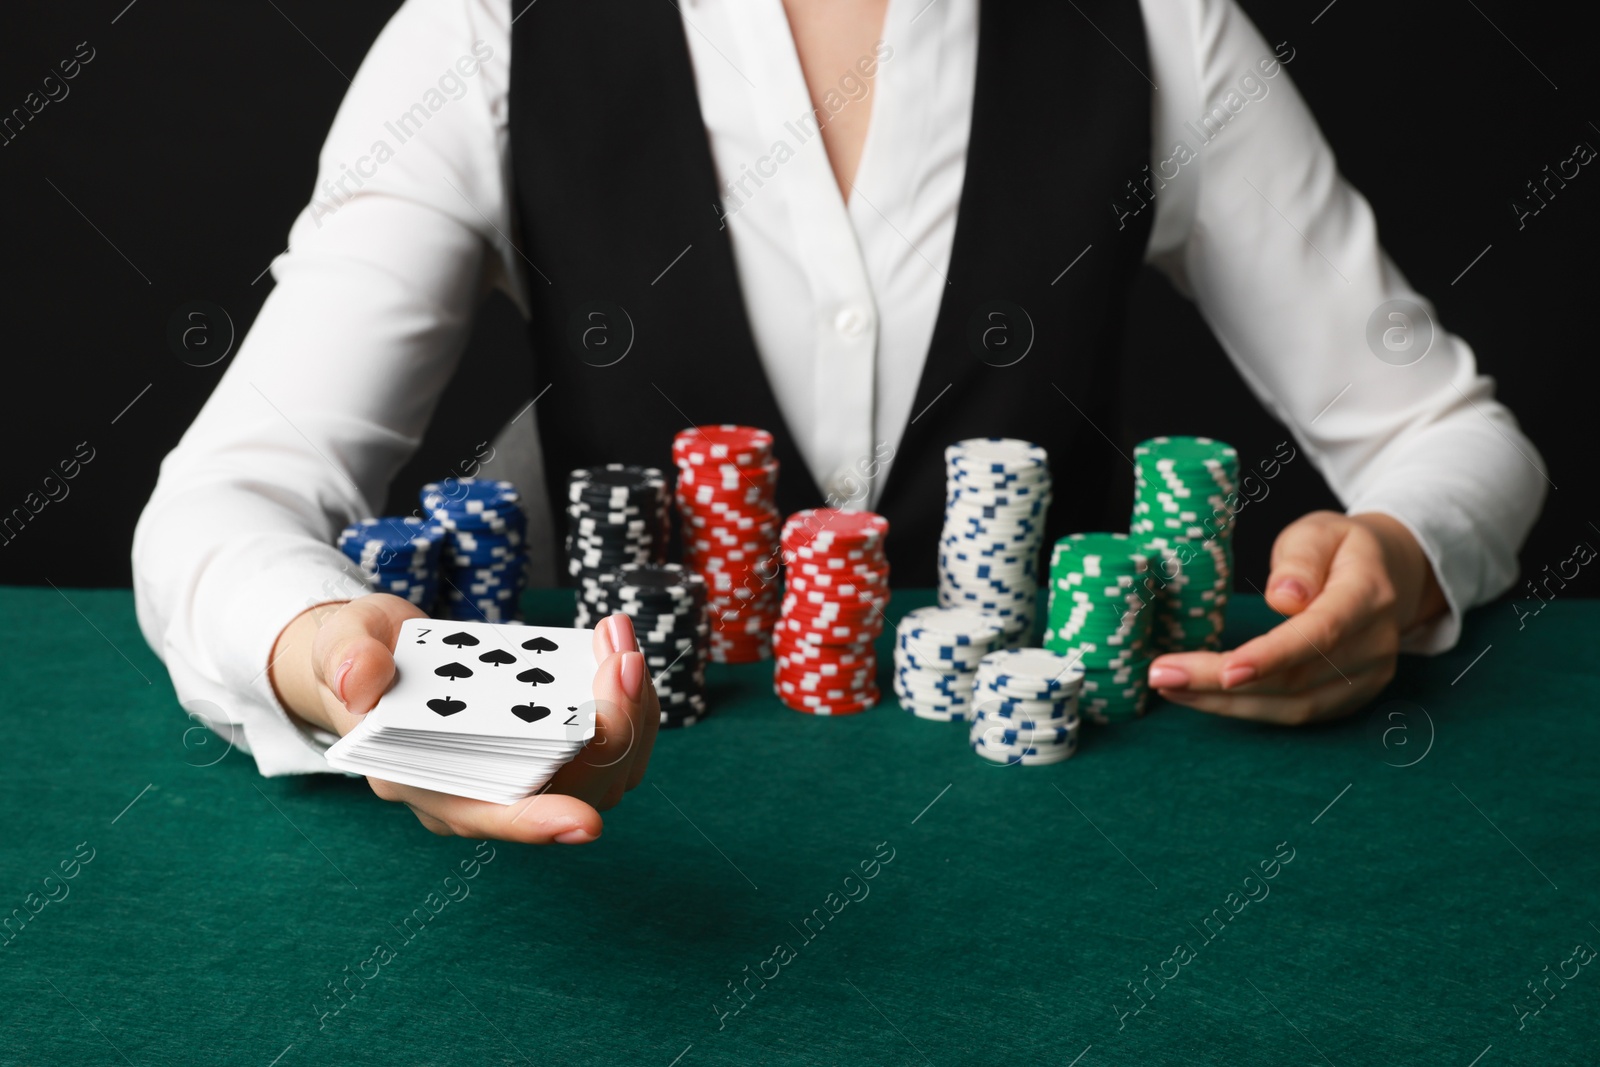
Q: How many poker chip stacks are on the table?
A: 11